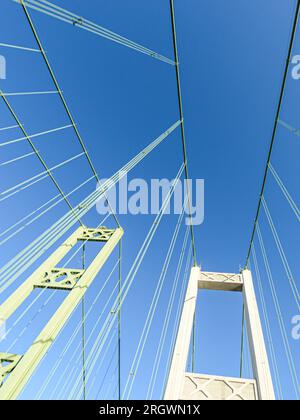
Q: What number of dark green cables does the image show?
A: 4